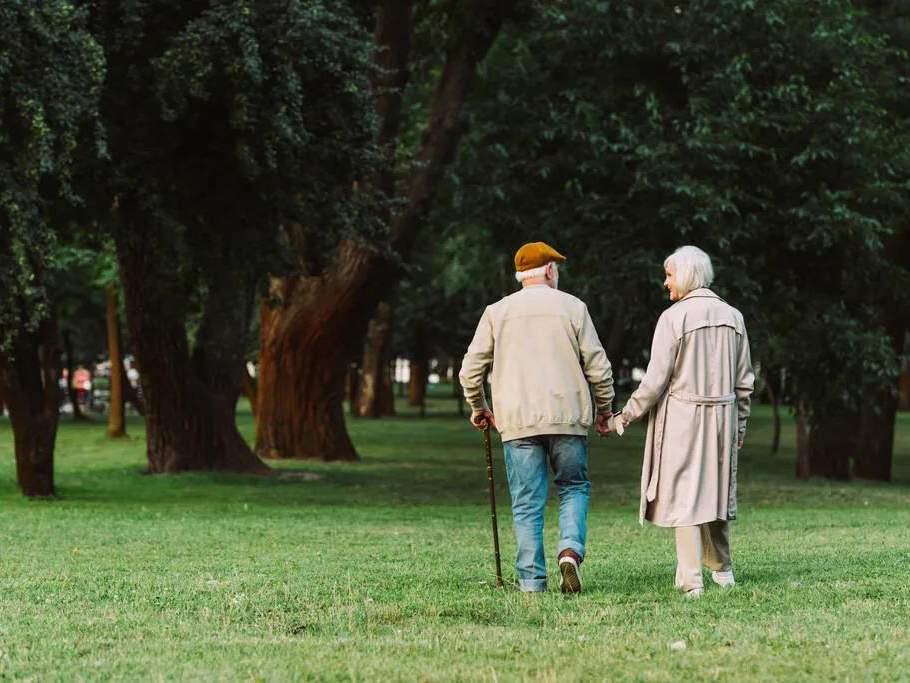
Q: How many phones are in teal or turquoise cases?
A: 0